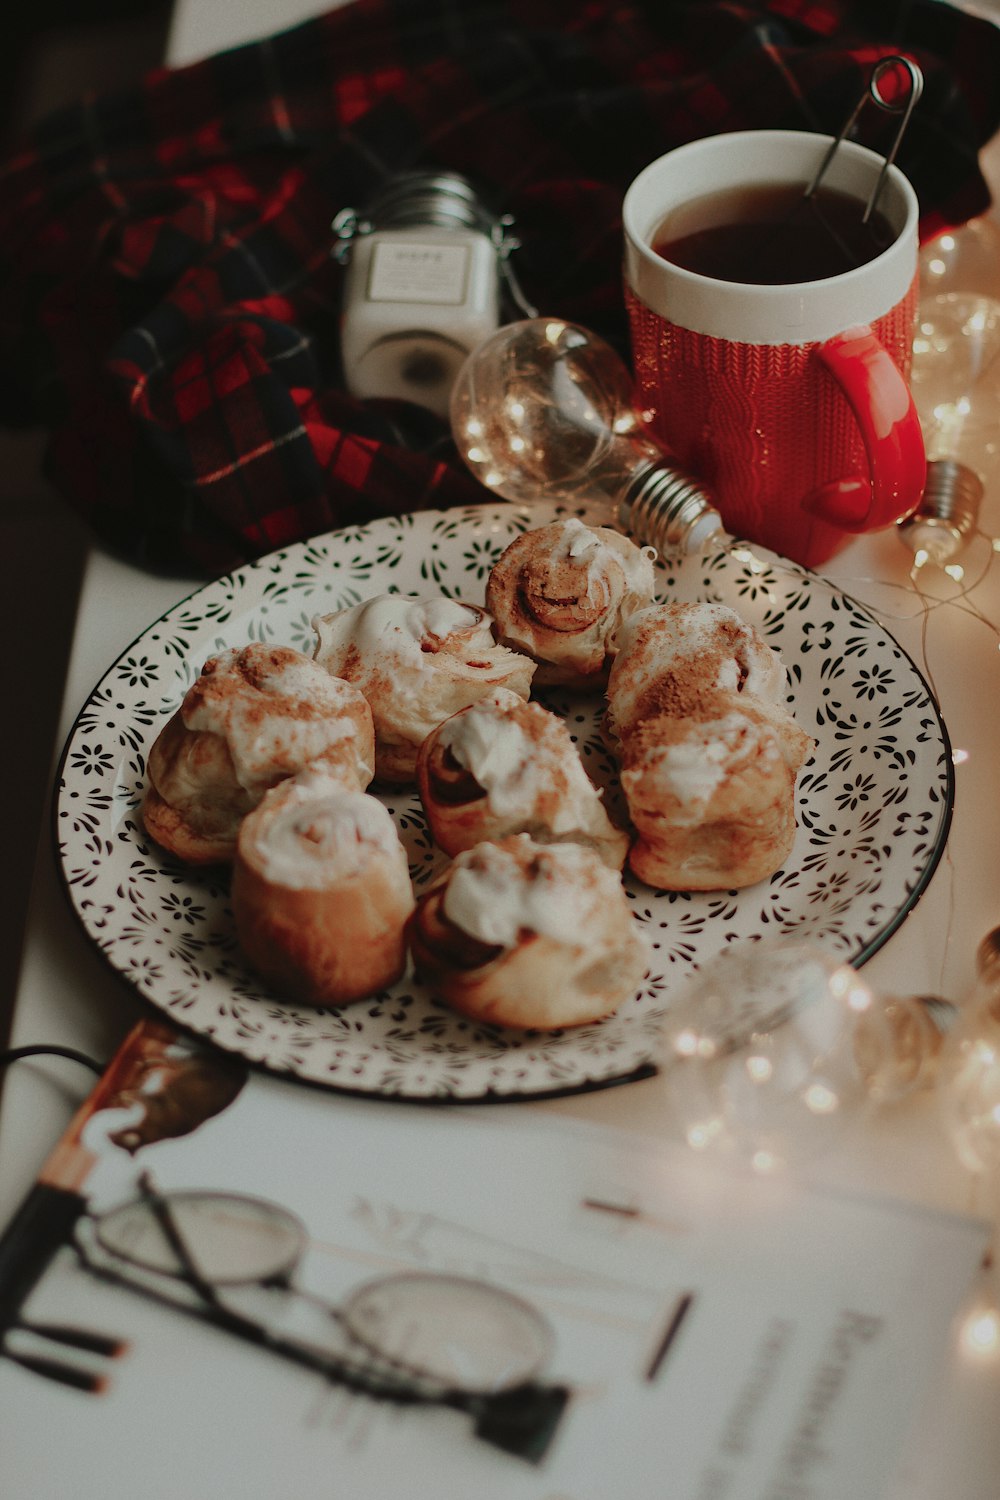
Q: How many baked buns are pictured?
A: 8